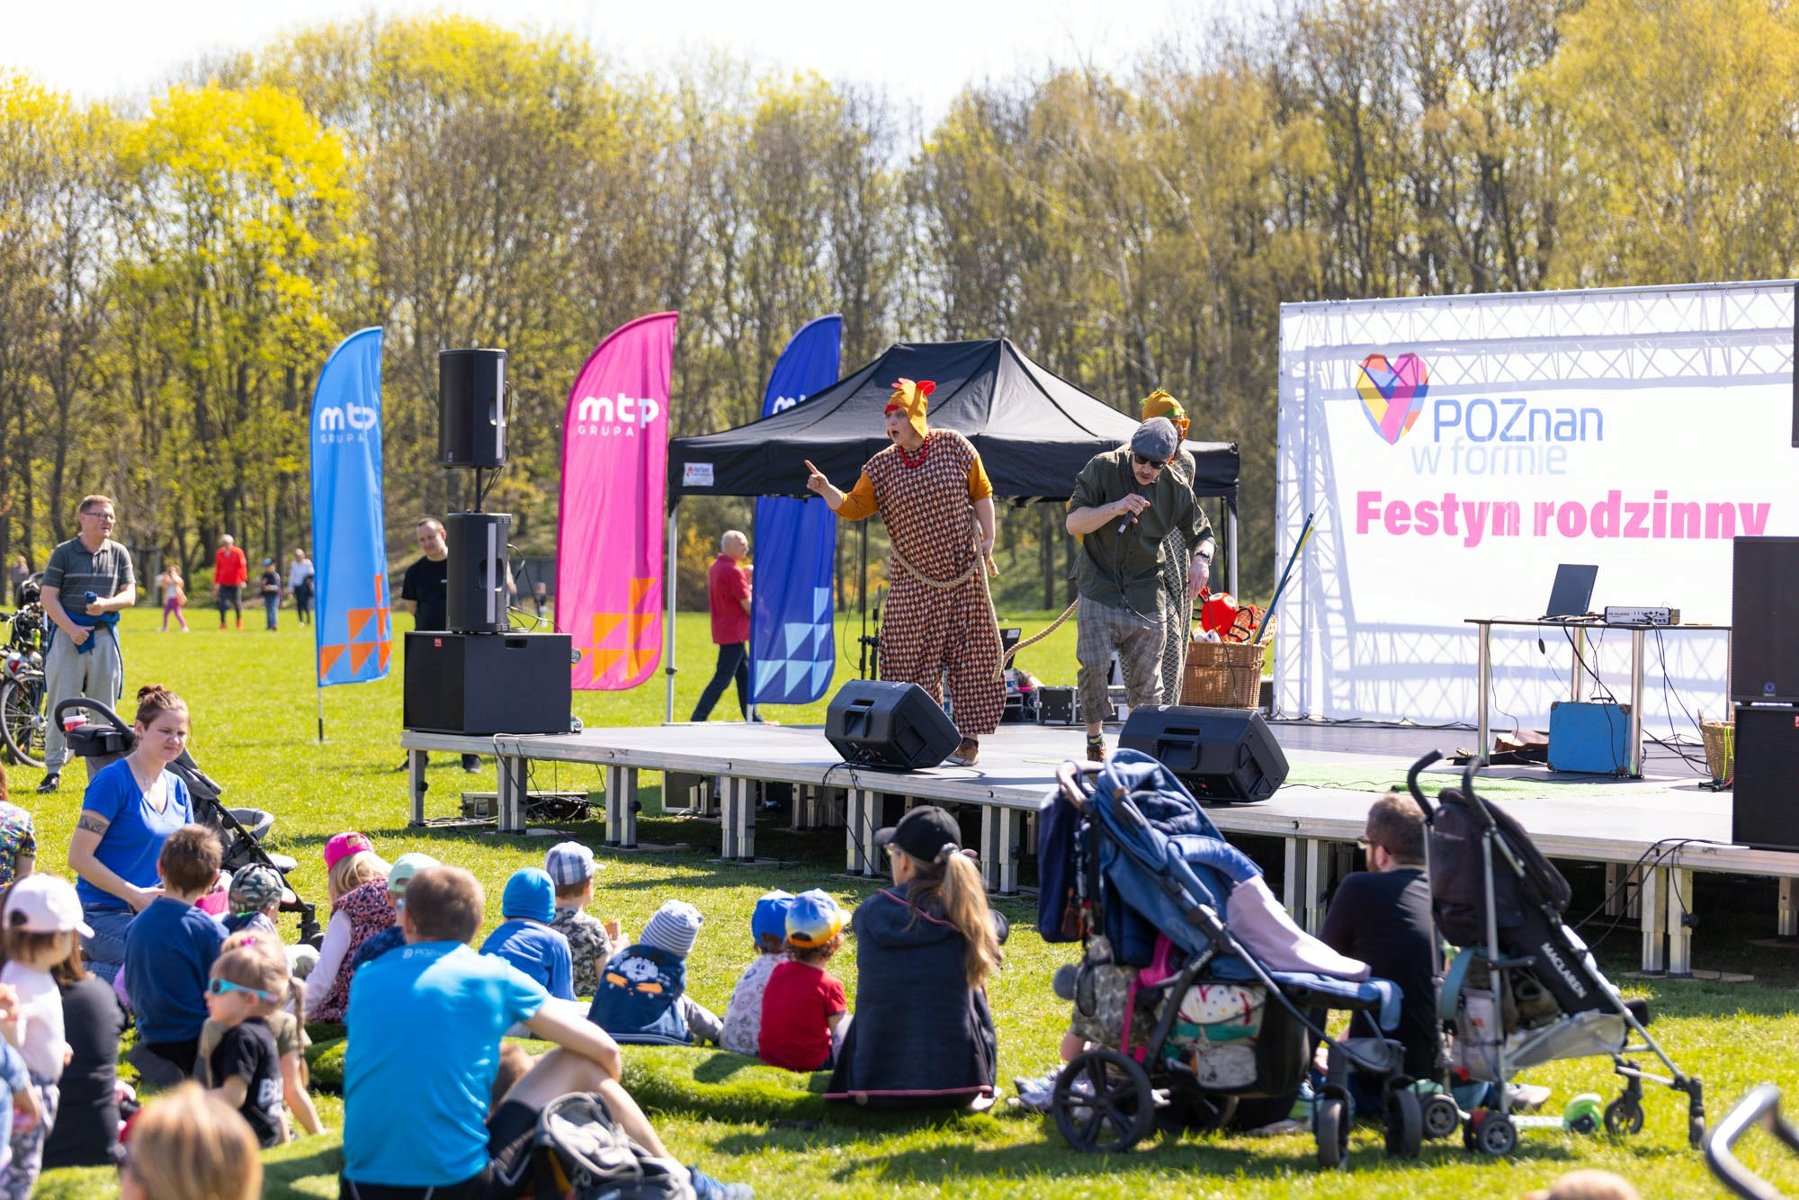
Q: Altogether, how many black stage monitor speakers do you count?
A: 2